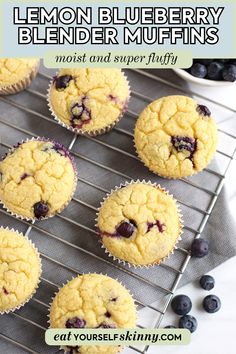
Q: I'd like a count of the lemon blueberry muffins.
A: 7